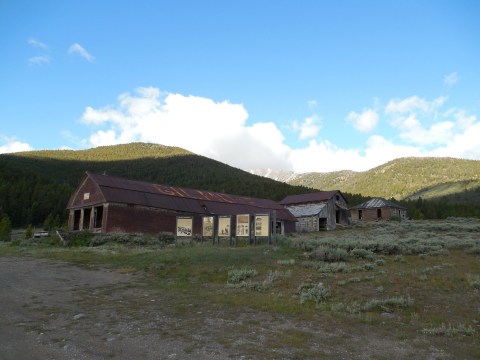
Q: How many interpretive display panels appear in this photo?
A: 5